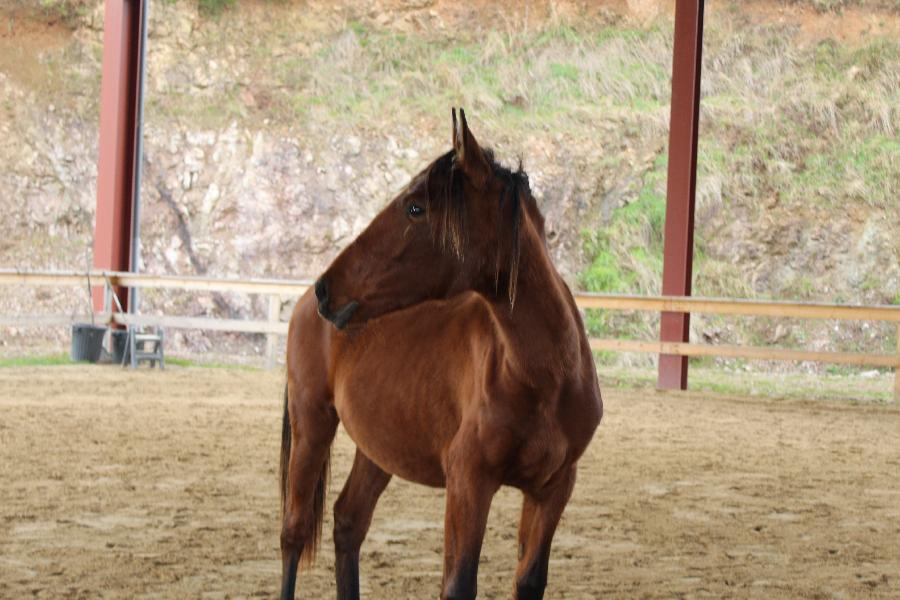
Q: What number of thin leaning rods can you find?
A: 2